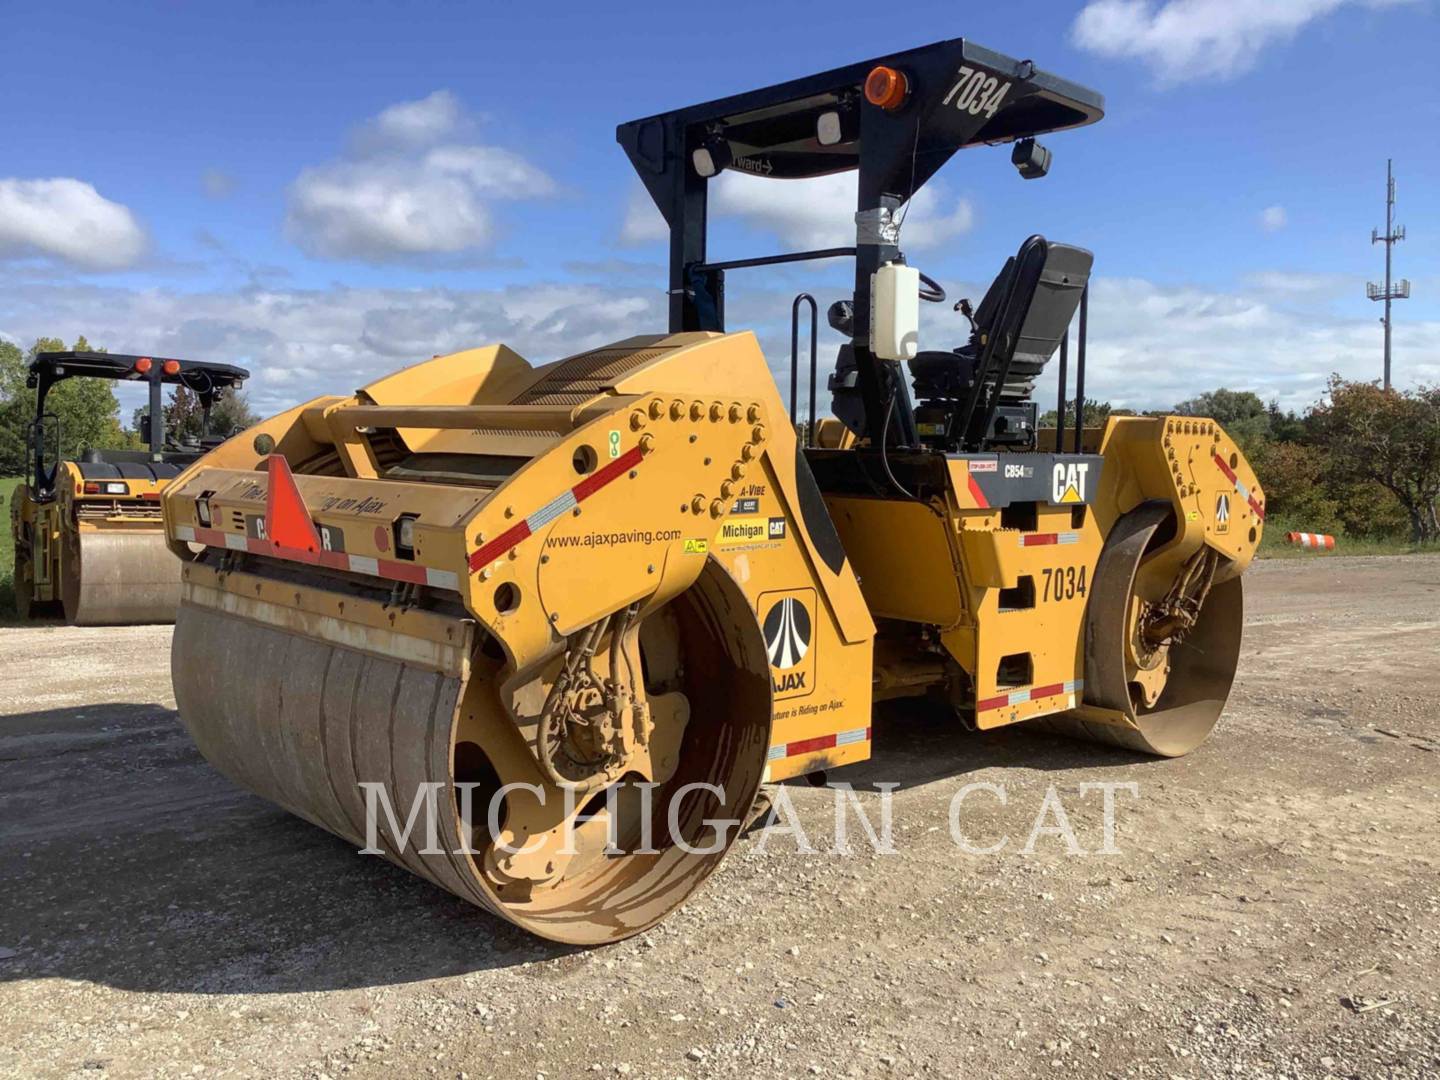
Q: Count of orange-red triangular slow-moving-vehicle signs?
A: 1